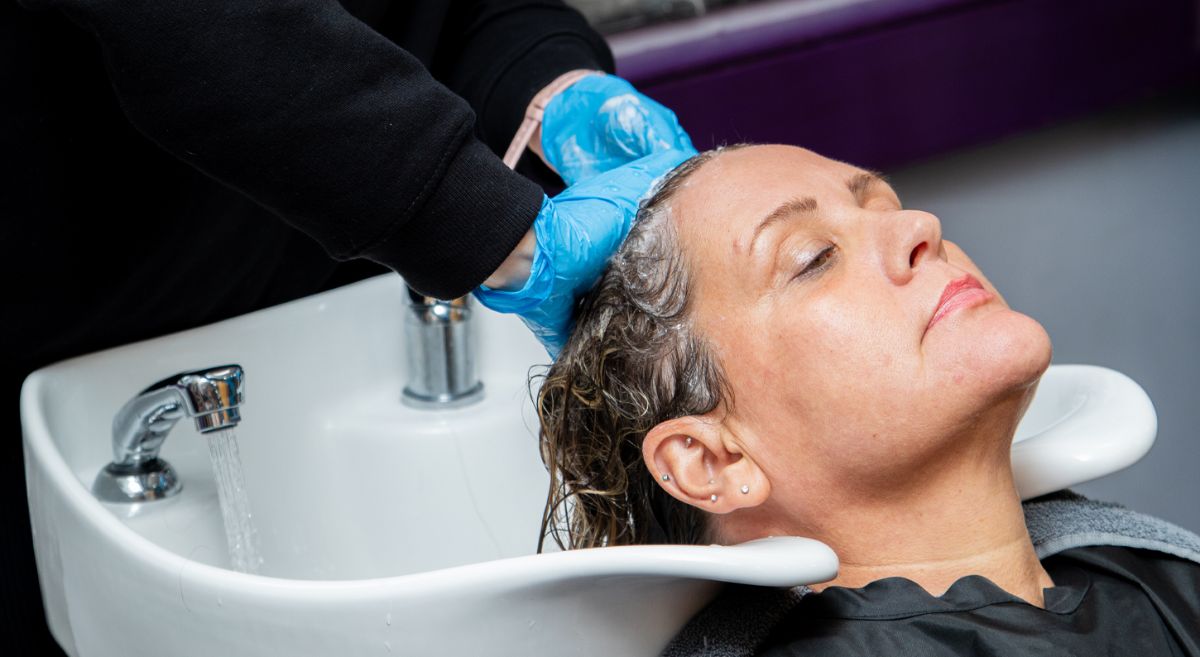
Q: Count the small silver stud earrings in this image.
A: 5